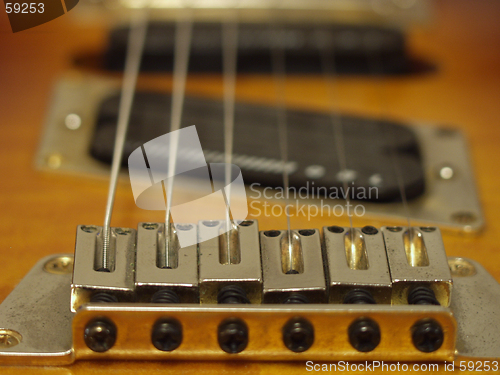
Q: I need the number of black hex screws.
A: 6